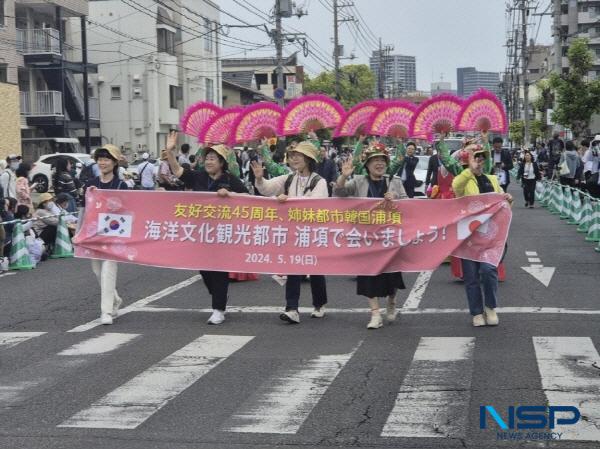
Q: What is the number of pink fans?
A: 8